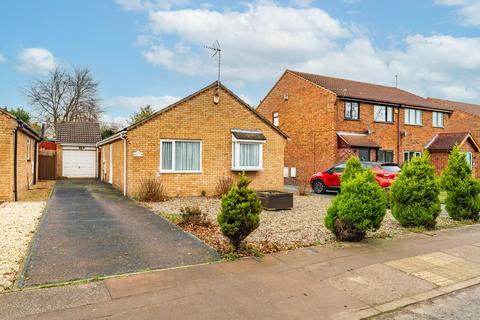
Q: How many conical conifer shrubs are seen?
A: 4